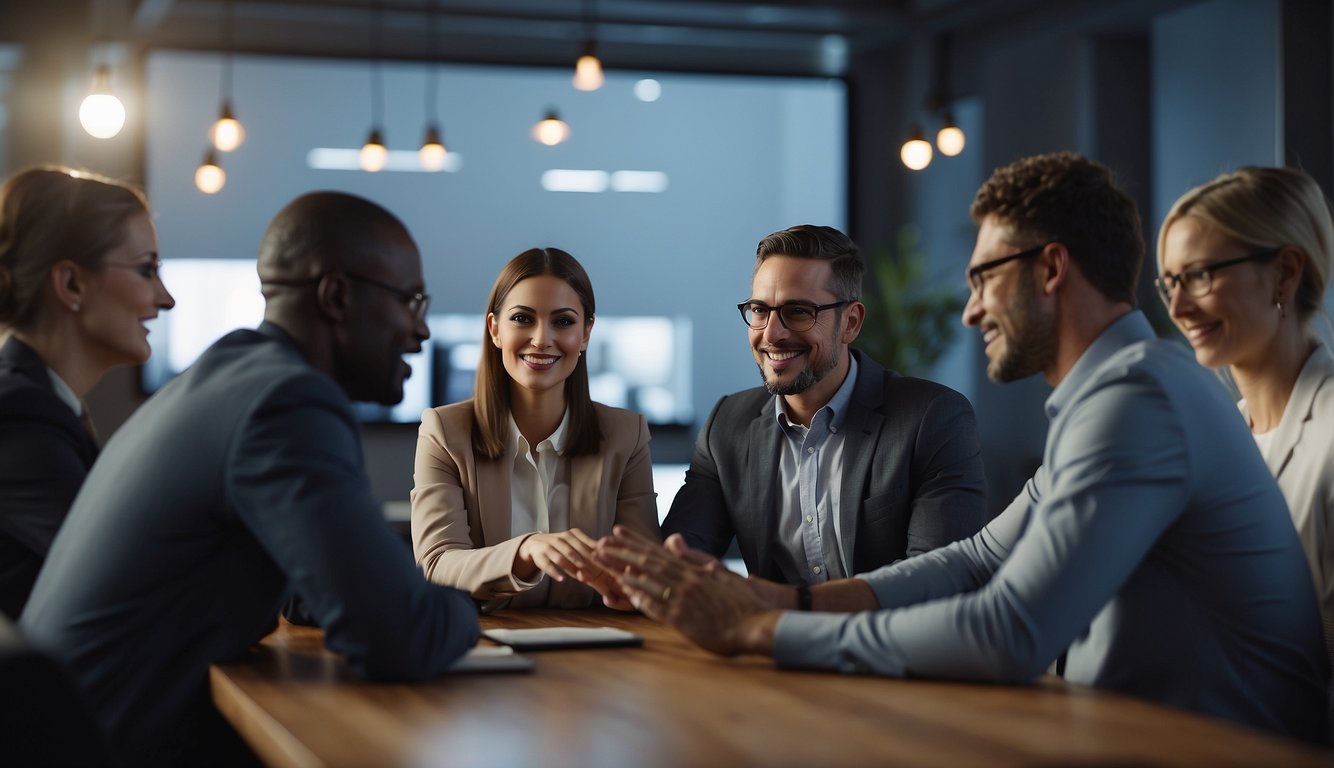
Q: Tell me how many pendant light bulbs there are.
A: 9